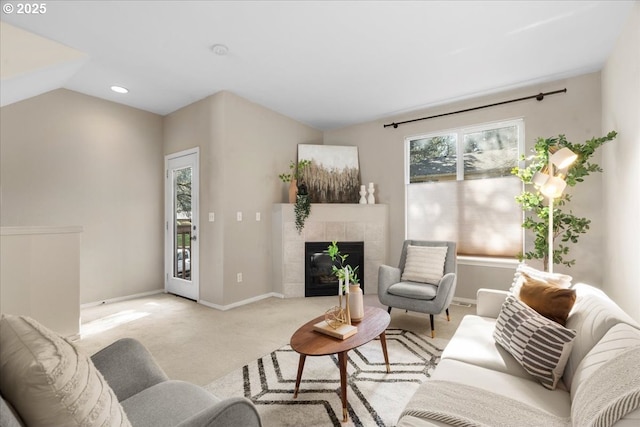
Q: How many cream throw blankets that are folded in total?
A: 1